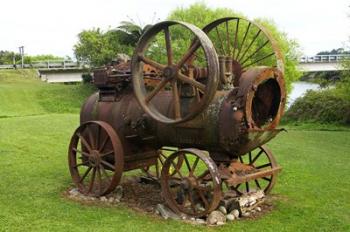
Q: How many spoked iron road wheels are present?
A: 4